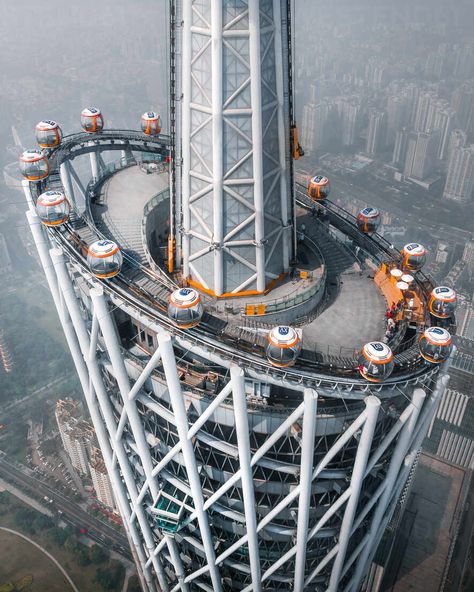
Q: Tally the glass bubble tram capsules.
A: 14